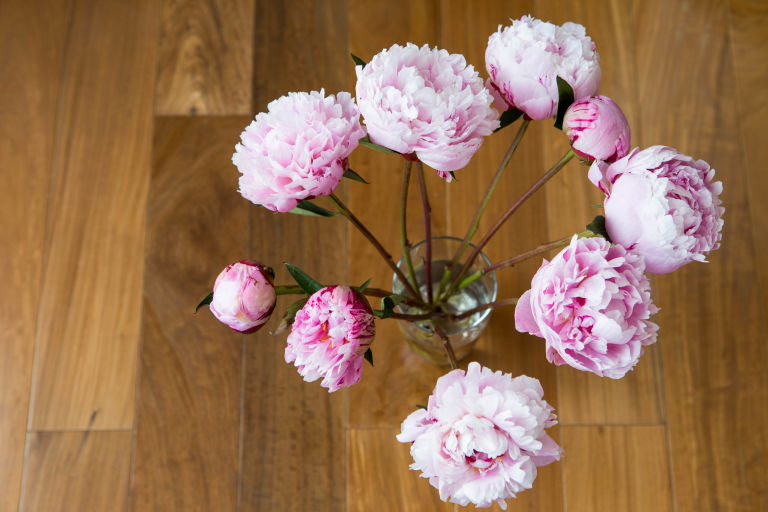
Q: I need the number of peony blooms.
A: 9